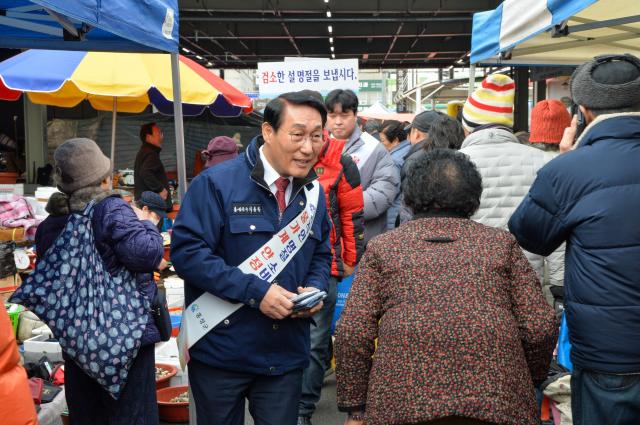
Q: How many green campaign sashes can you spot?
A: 0